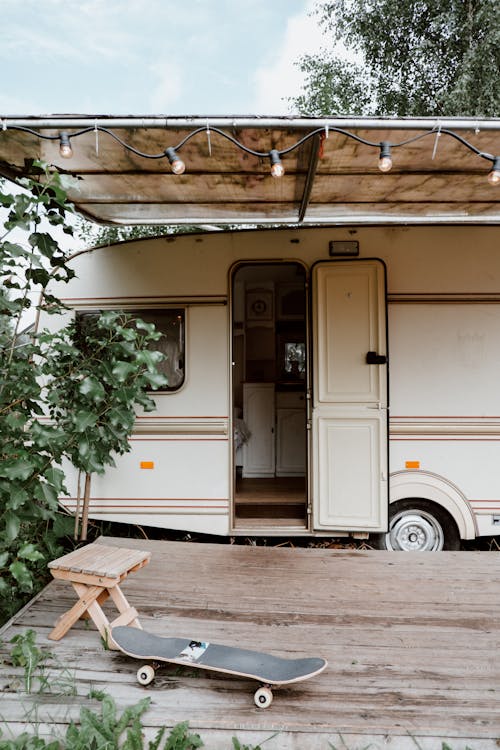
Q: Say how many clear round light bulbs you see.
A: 5